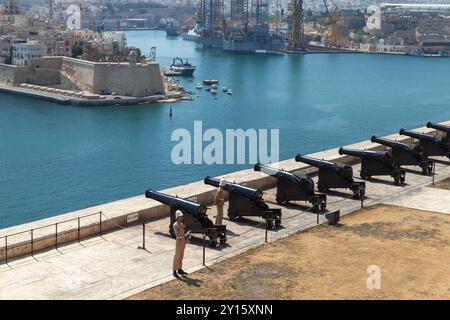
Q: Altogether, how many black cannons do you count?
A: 8